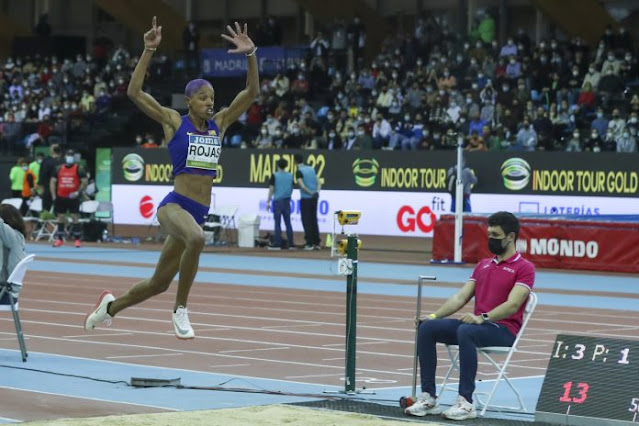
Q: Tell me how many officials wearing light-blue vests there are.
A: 2